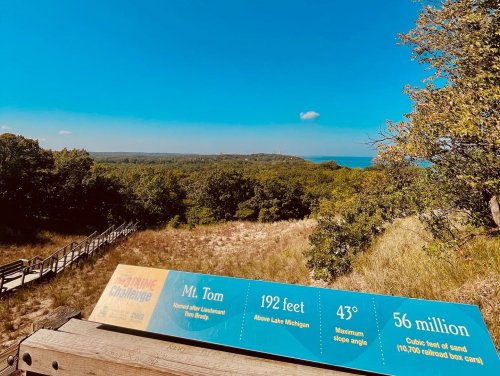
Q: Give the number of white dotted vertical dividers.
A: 3